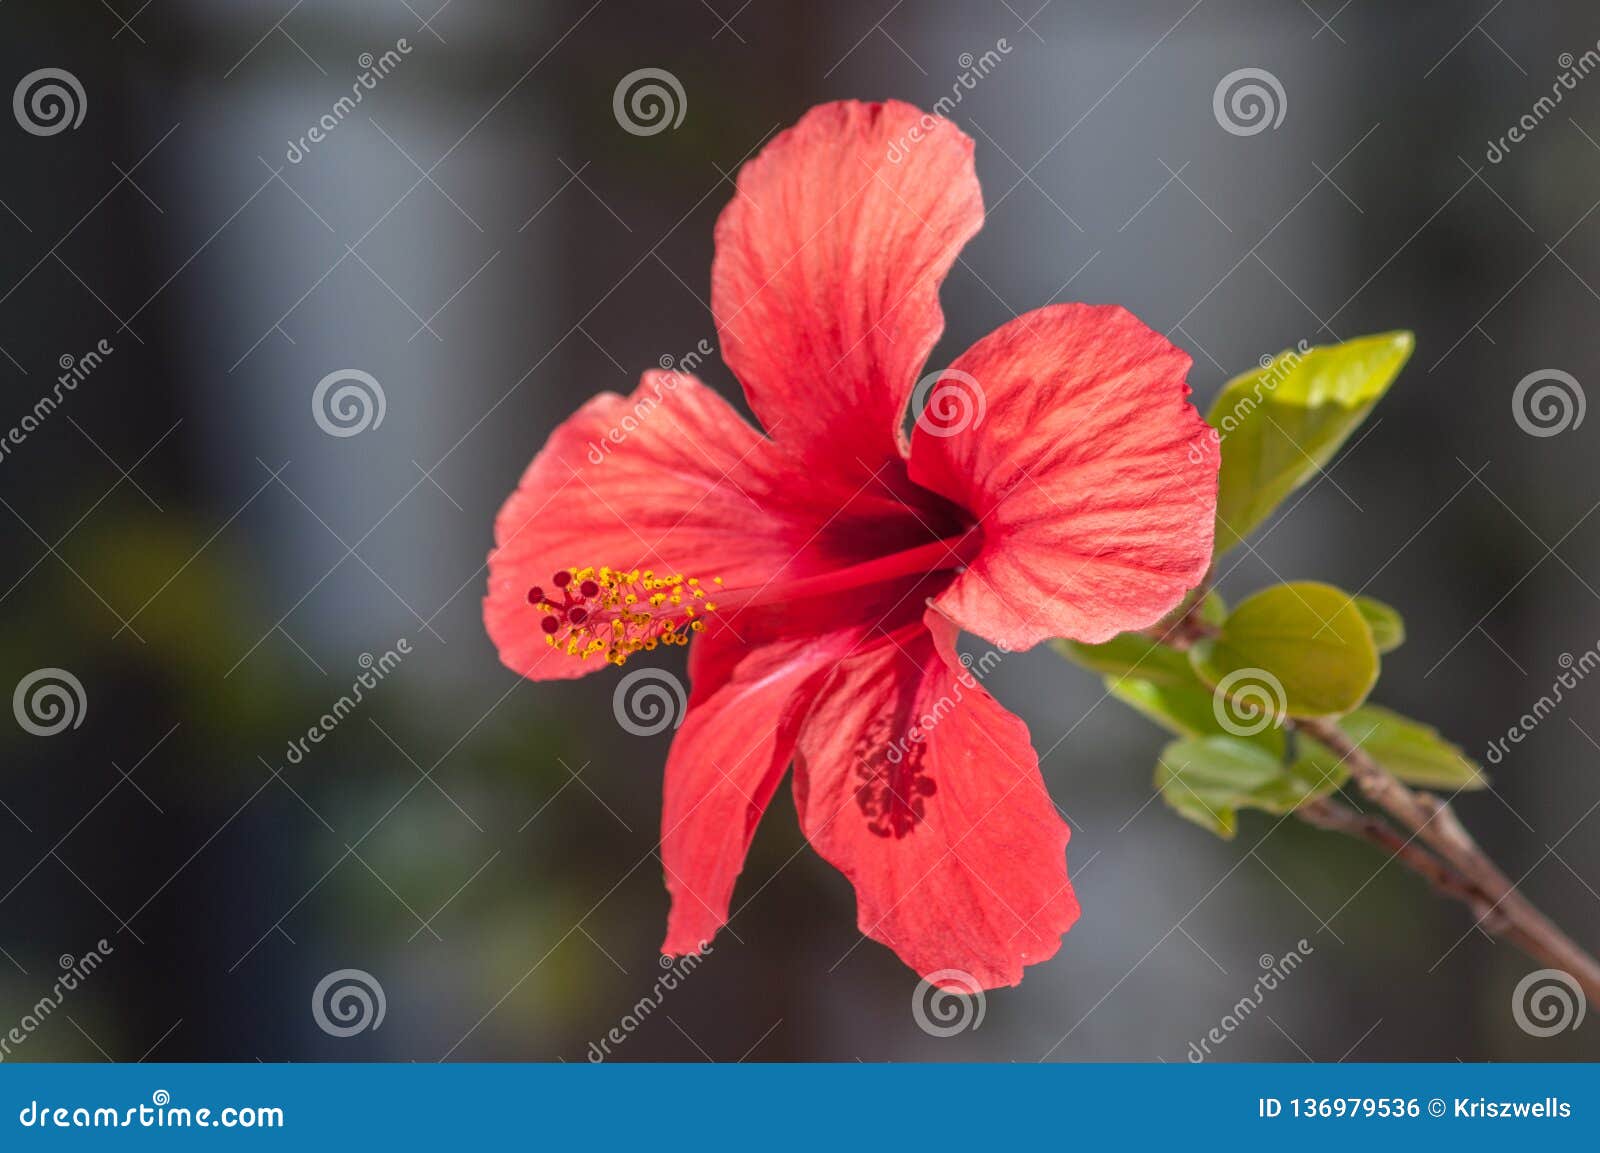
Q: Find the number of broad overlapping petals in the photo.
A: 5